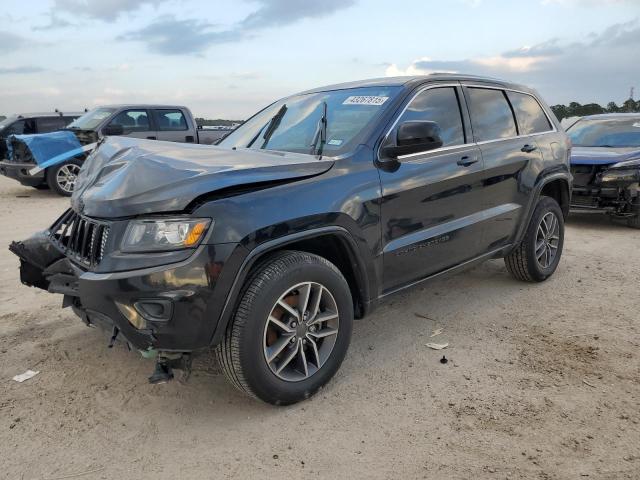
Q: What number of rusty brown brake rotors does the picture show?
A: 1